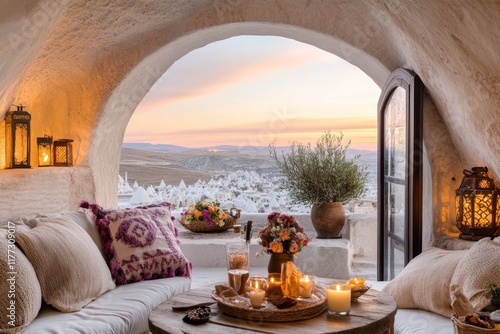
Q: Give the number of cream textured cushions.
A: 4